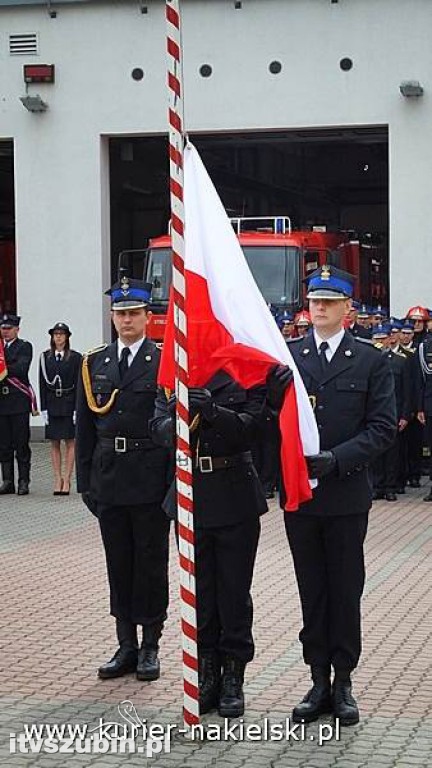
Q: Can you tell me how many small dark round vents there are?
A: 4